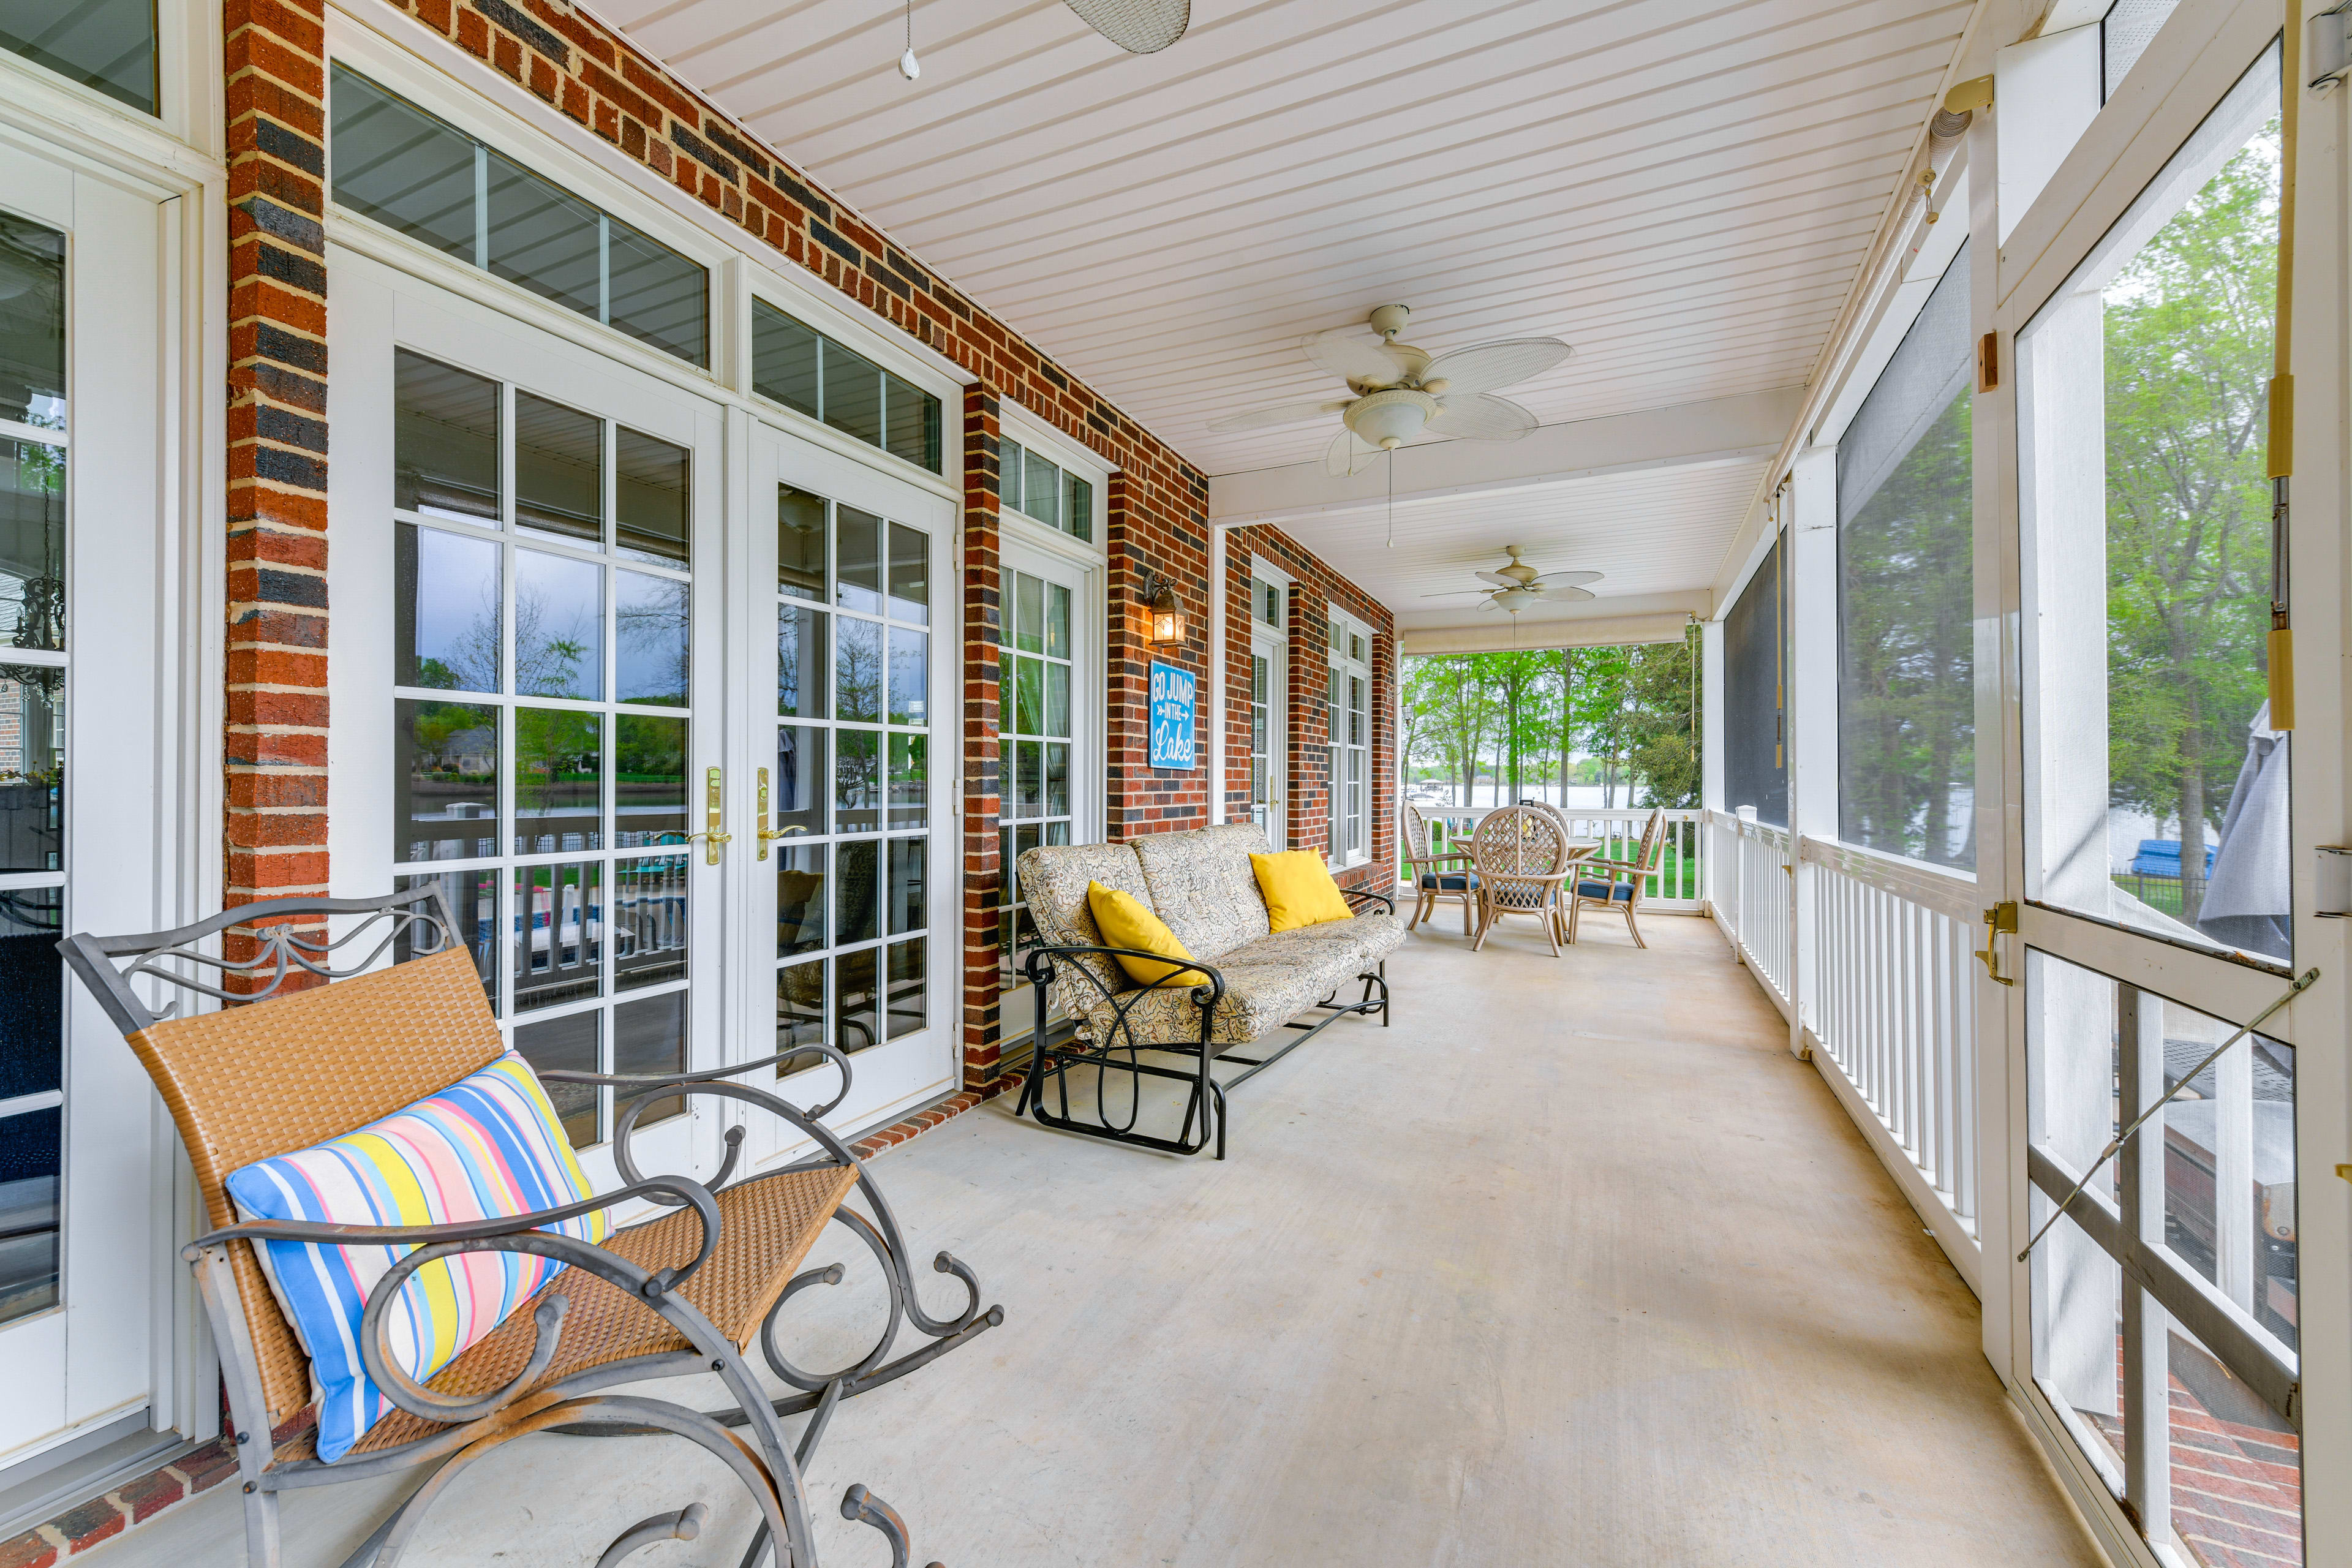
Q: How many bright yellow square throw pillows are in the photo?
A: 2